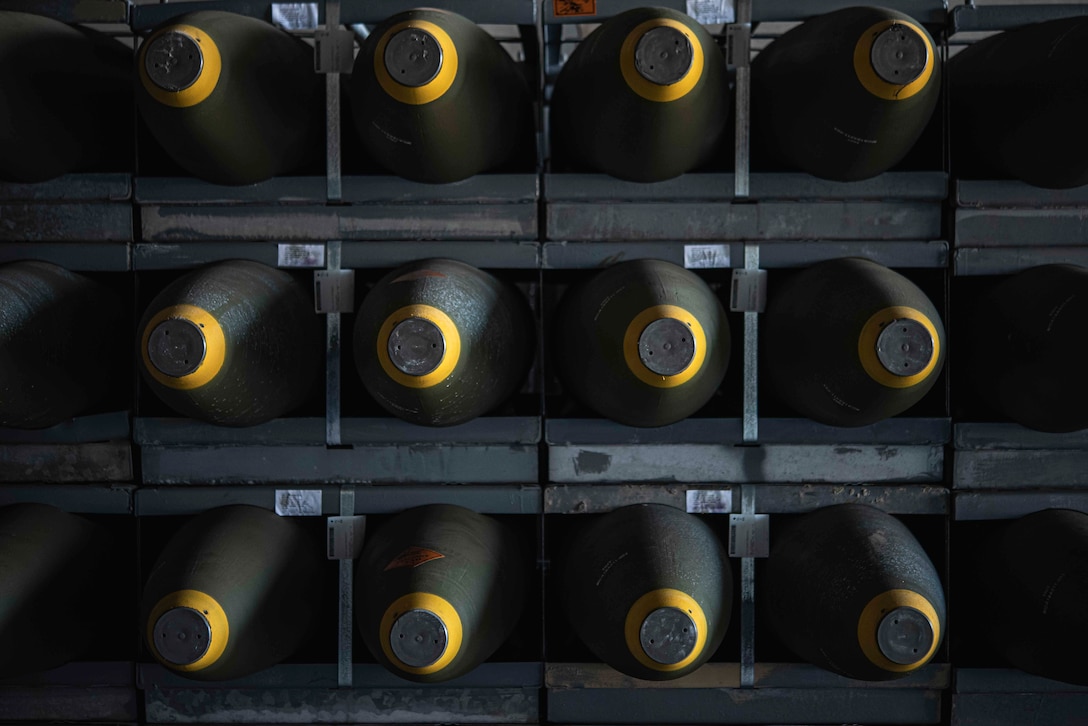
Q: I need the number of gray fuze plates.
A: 12